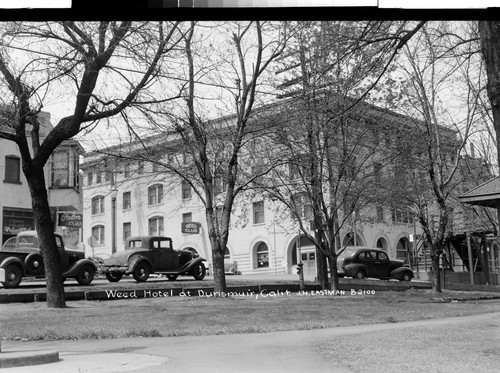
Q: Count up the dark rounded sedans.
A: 1